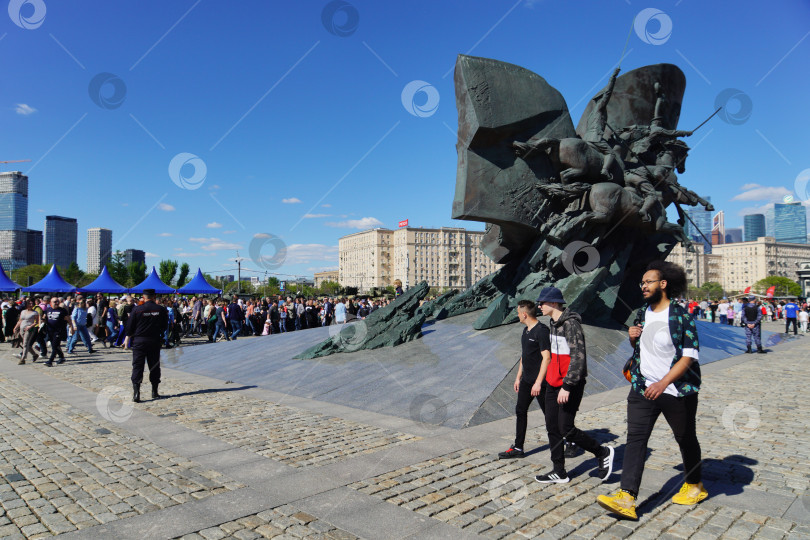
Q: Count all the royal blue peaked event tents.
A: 5